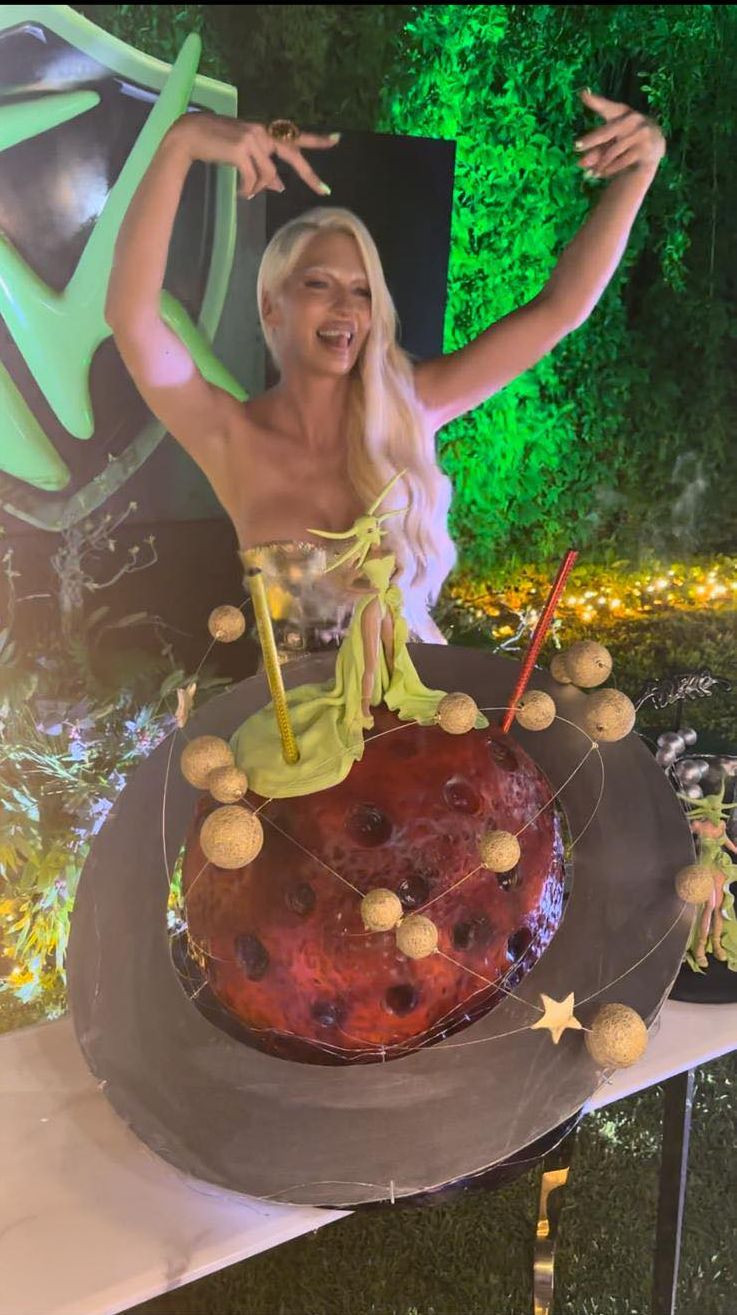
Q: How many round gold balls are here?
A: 14